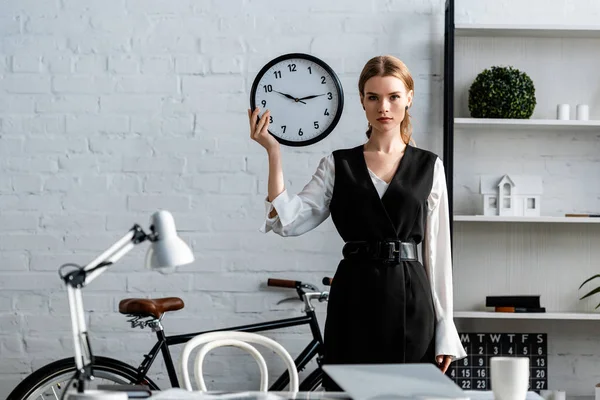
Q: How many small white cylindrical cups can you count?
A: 2